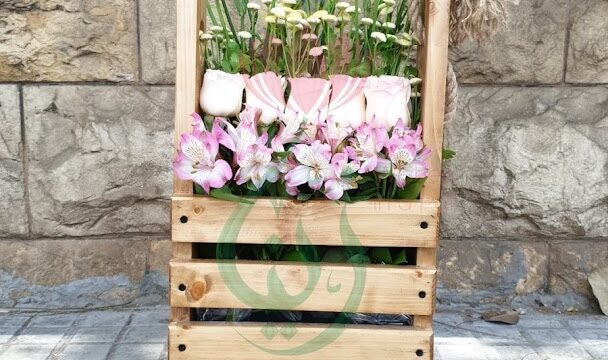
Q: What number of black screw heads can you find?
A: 6